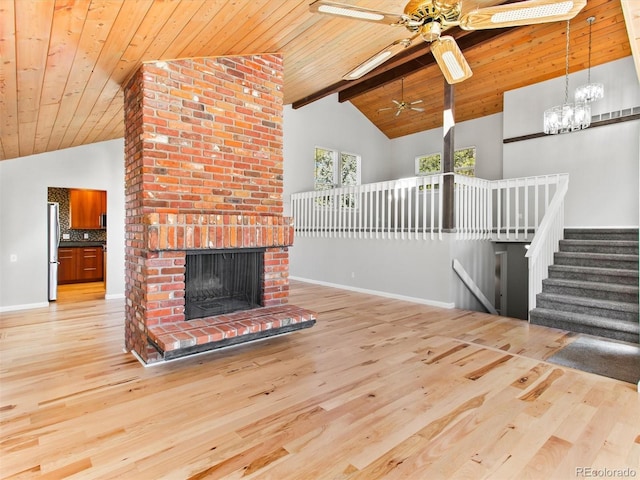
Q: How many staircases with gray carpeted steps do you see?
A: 1